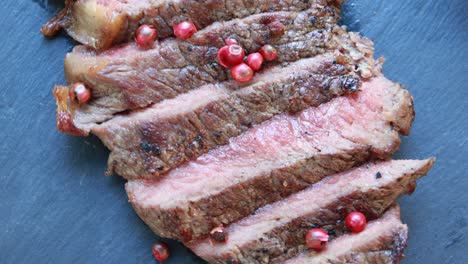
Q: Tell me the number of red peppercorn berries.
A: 12